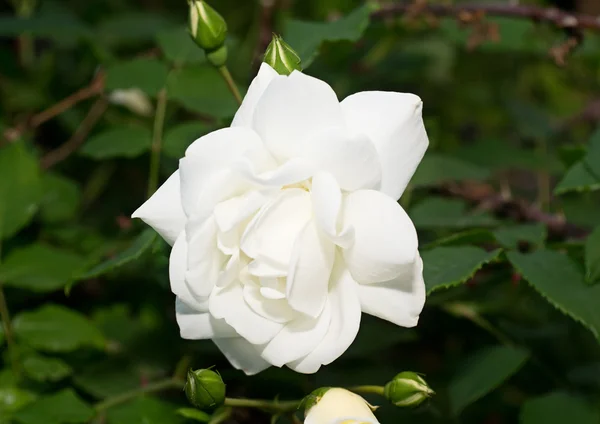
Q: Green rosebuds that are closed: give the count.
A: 4